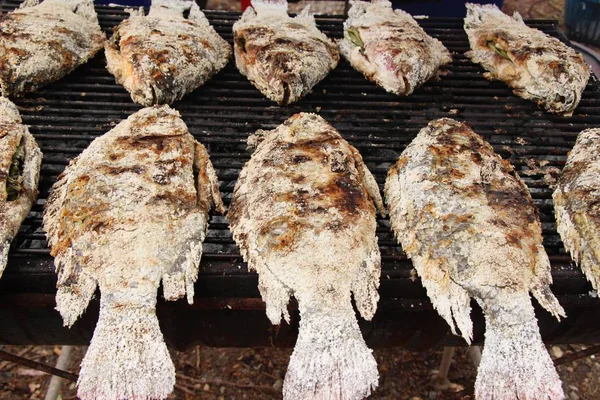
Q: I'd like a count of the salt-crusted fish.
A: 10